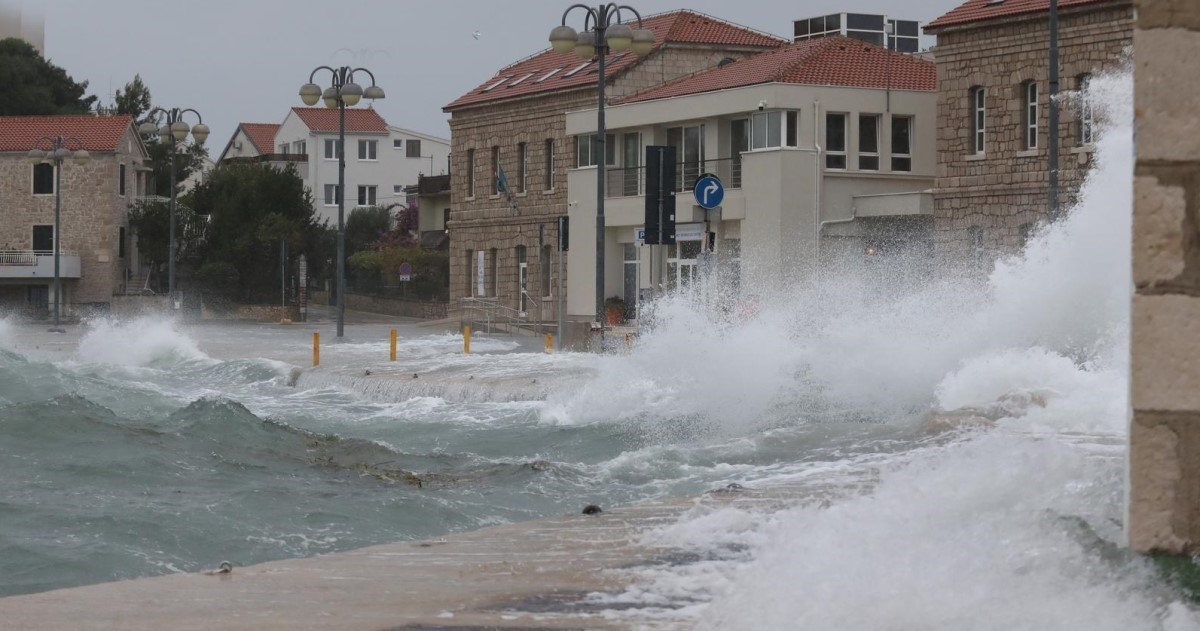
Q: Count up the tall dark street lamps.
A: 4